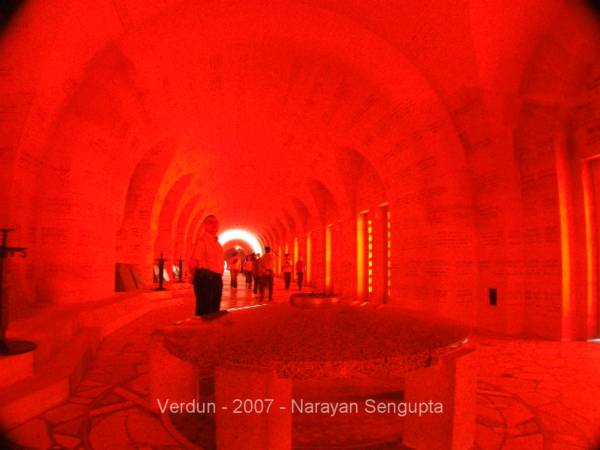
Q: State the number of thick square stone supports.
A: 3